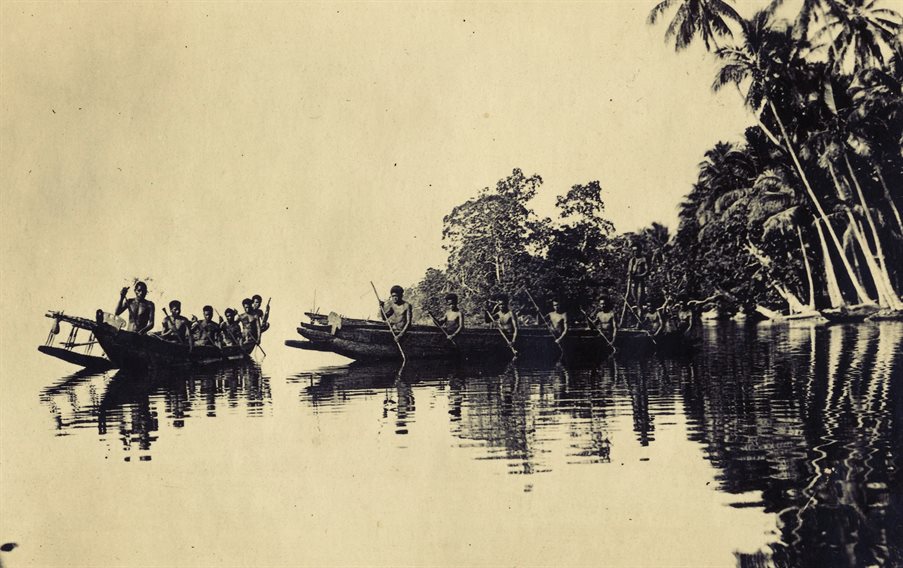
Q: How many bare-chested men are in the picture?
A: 14